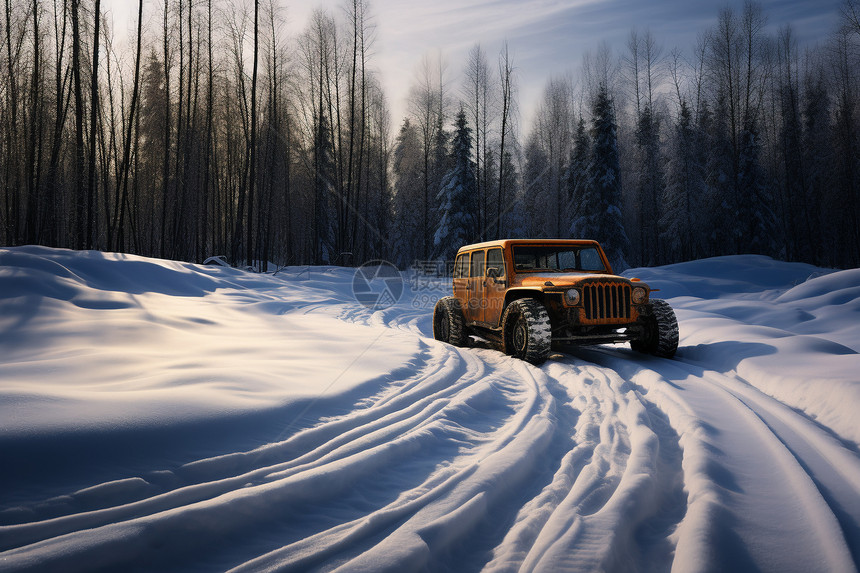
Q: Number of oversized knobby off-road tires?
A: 3